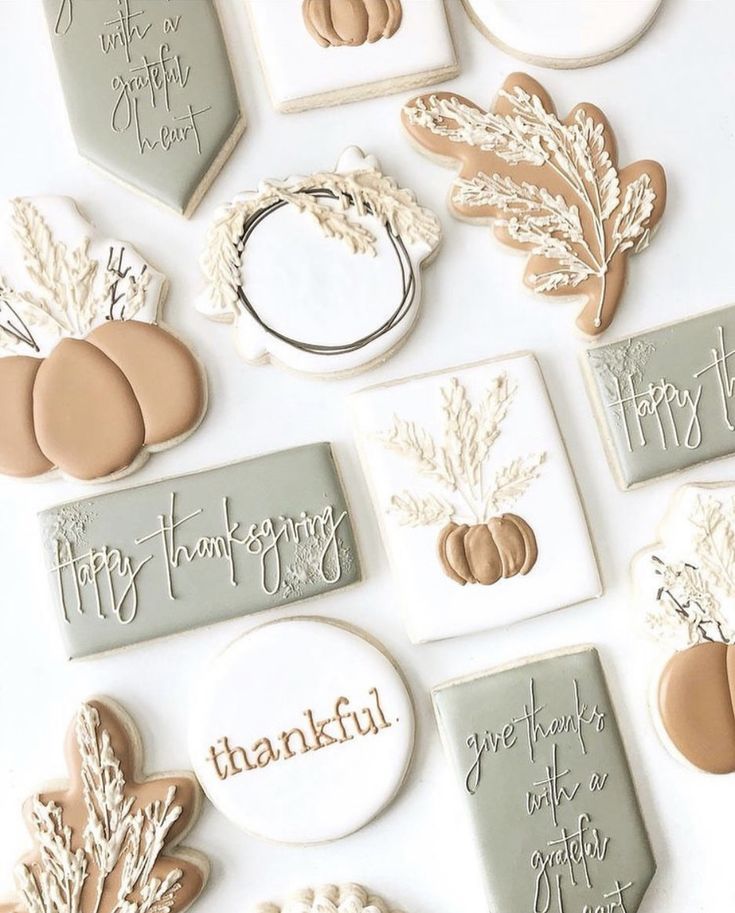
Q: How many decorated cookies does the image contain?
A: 14